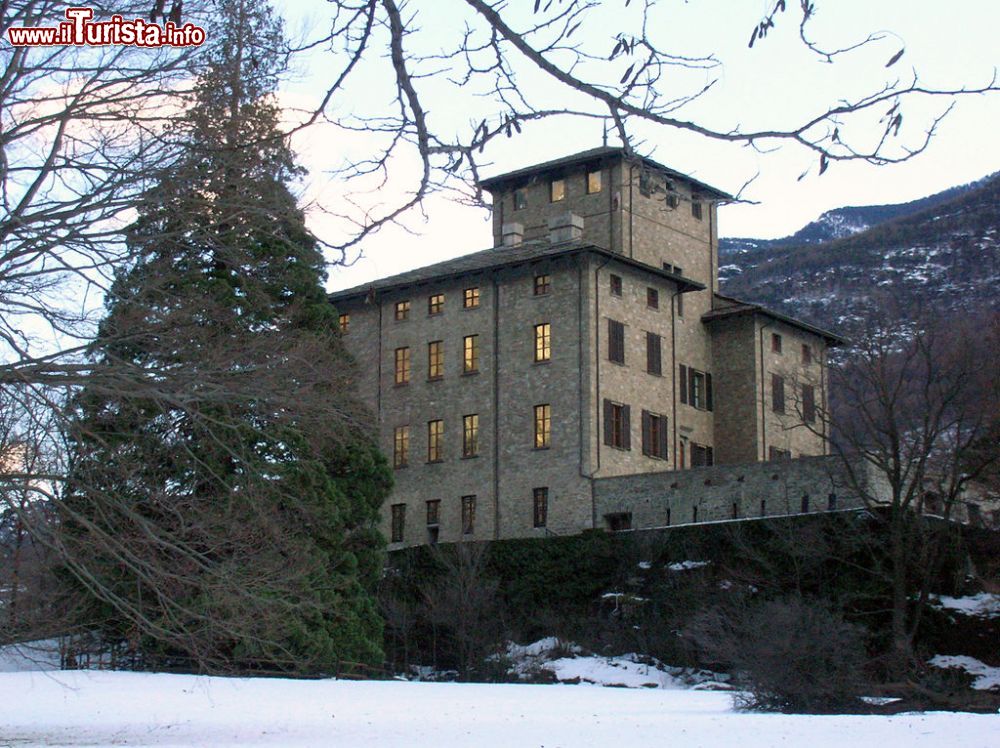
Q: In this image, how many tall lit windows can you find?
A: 8